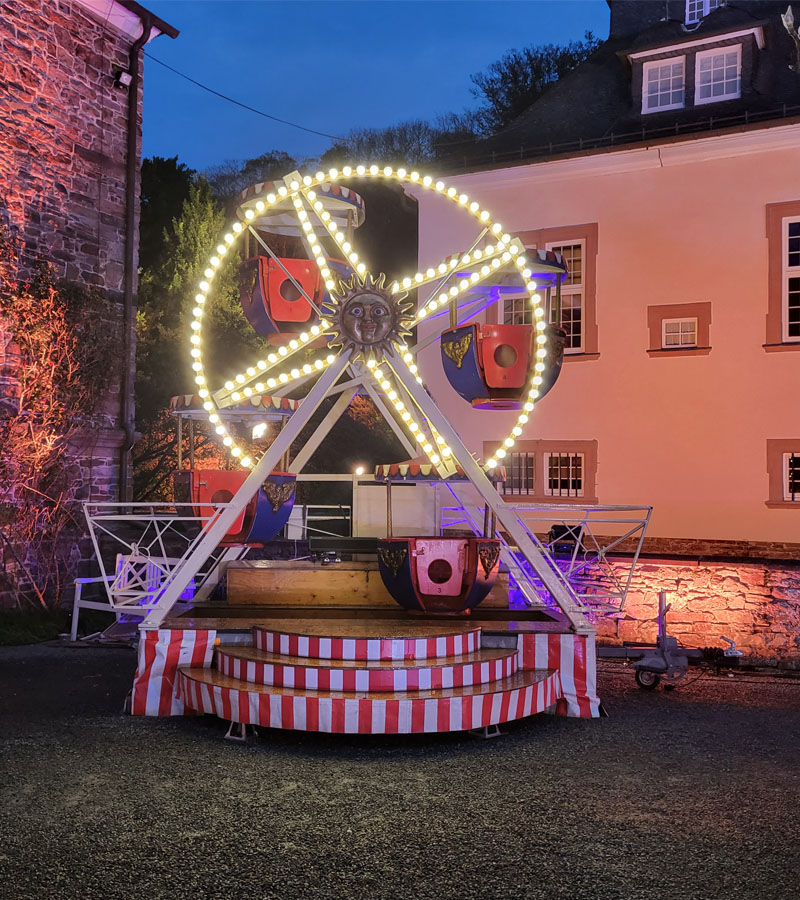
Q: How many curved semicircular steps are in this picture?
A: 3